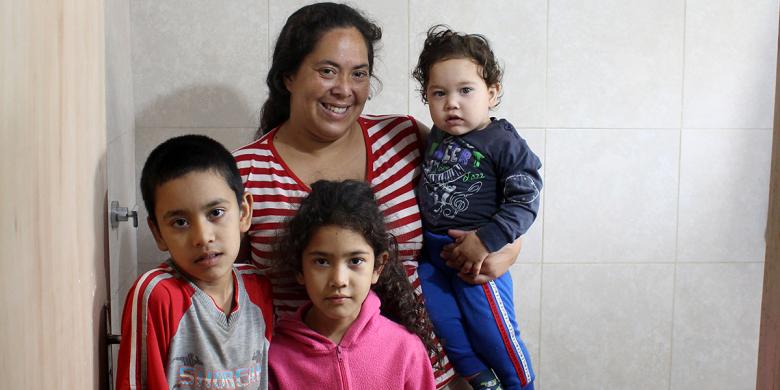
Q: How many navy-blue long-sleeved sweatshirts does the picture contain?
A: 1